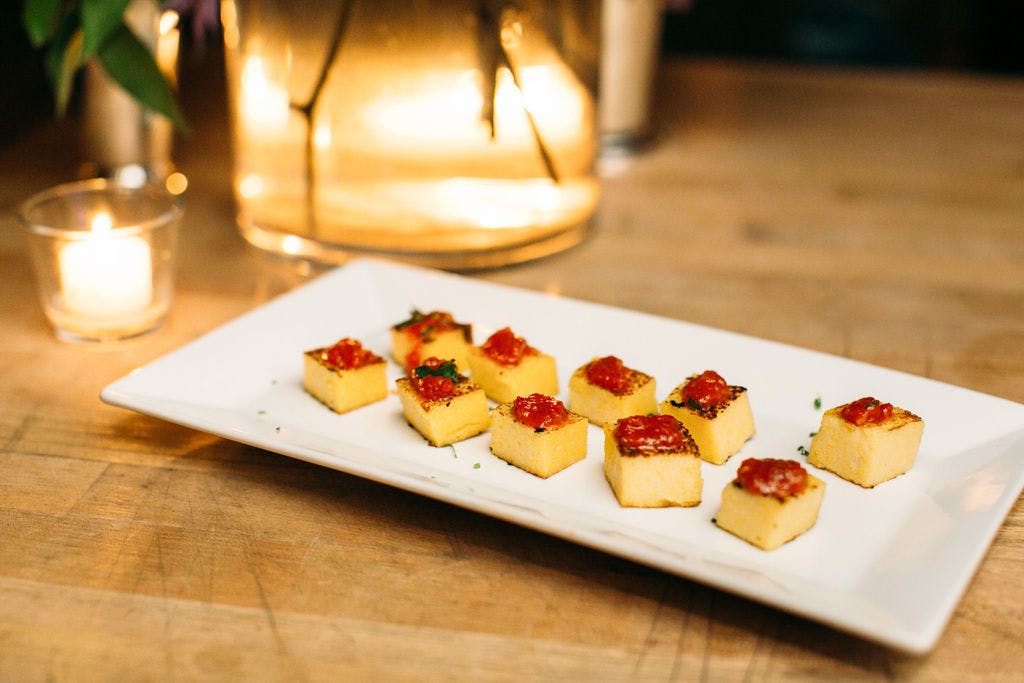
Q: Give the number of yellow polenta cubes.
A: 10